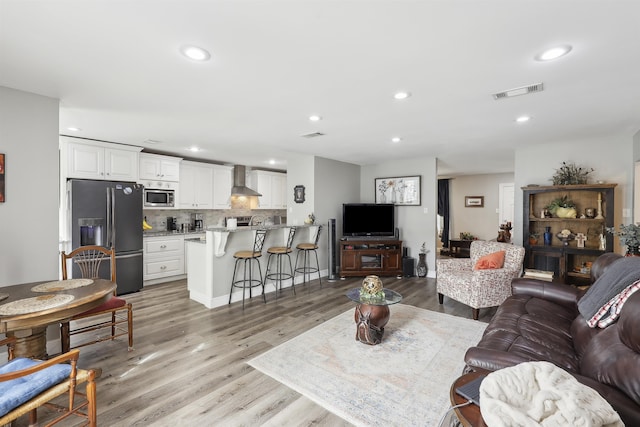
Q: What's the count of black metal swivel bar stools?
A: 3